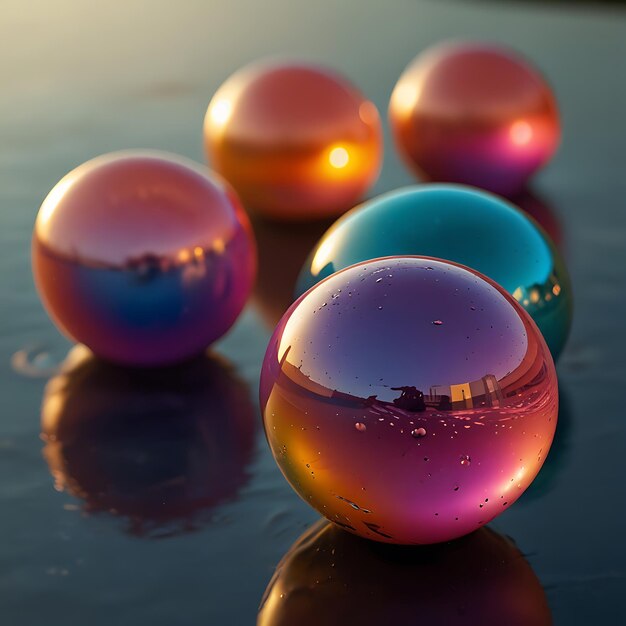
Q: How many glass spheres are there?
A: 5